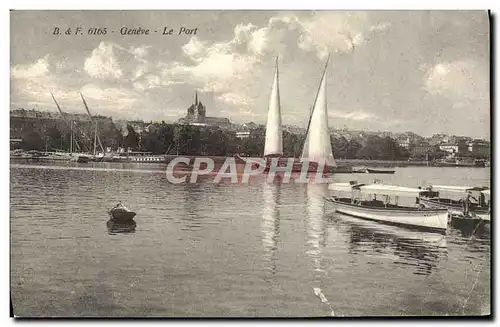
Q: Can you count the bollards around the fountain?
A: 0